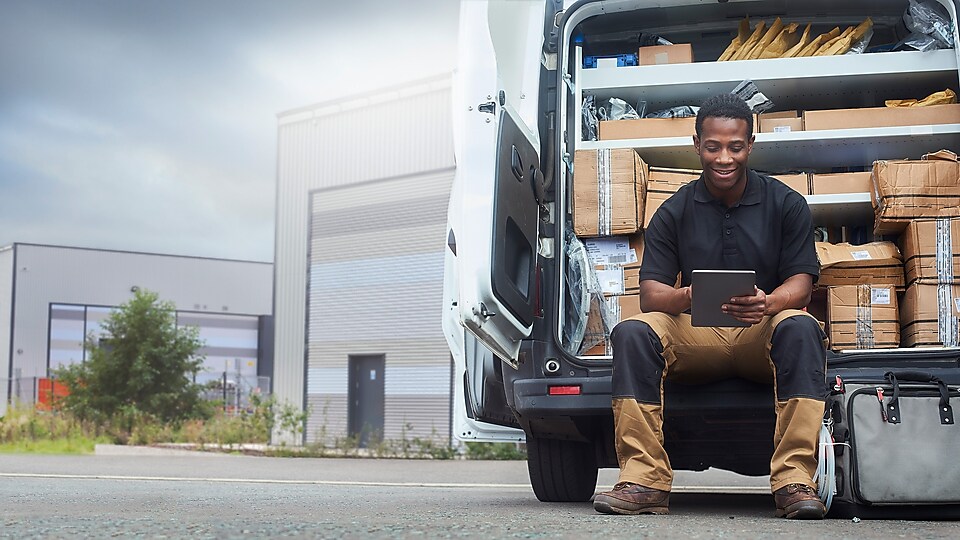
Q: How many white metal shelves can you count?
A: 3